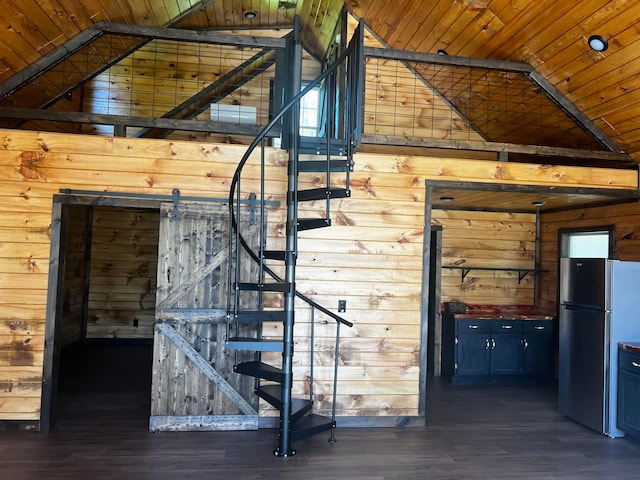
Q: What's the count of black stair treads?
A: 11